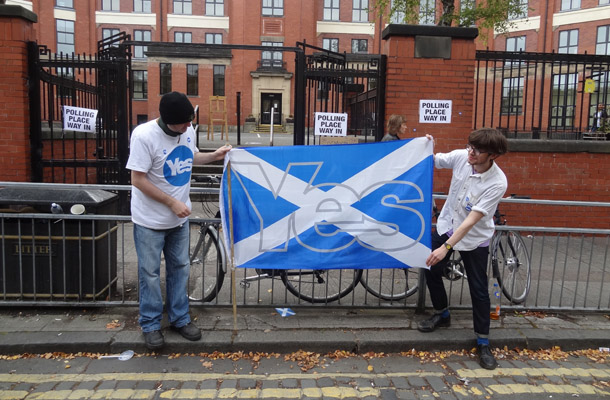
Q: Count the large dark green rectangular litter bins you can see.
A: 1